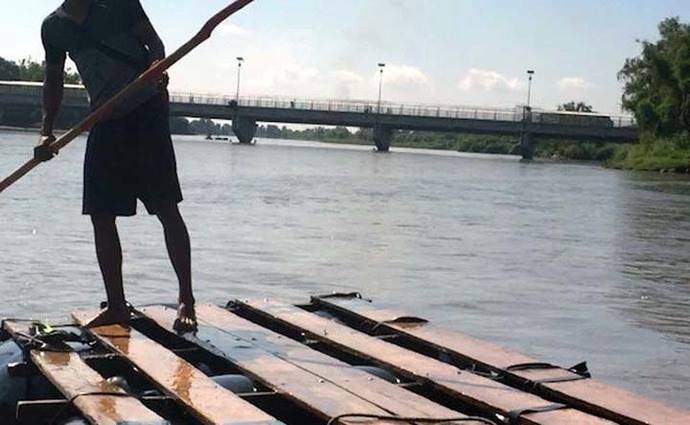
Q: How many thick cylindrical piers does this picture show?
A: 3